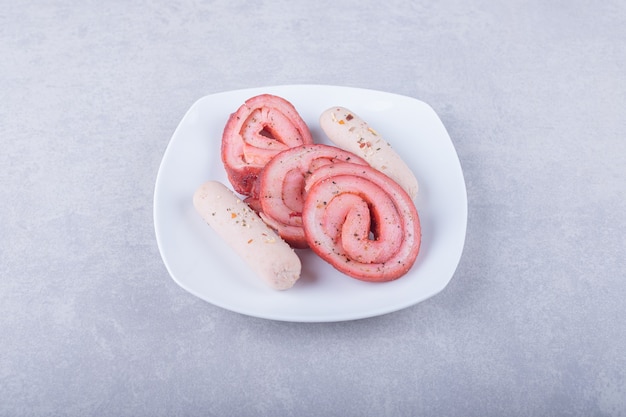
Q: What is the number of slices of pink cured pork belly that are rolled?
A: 3